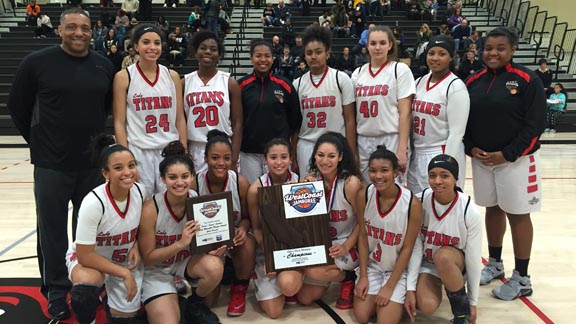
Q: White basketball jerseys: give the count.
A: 12